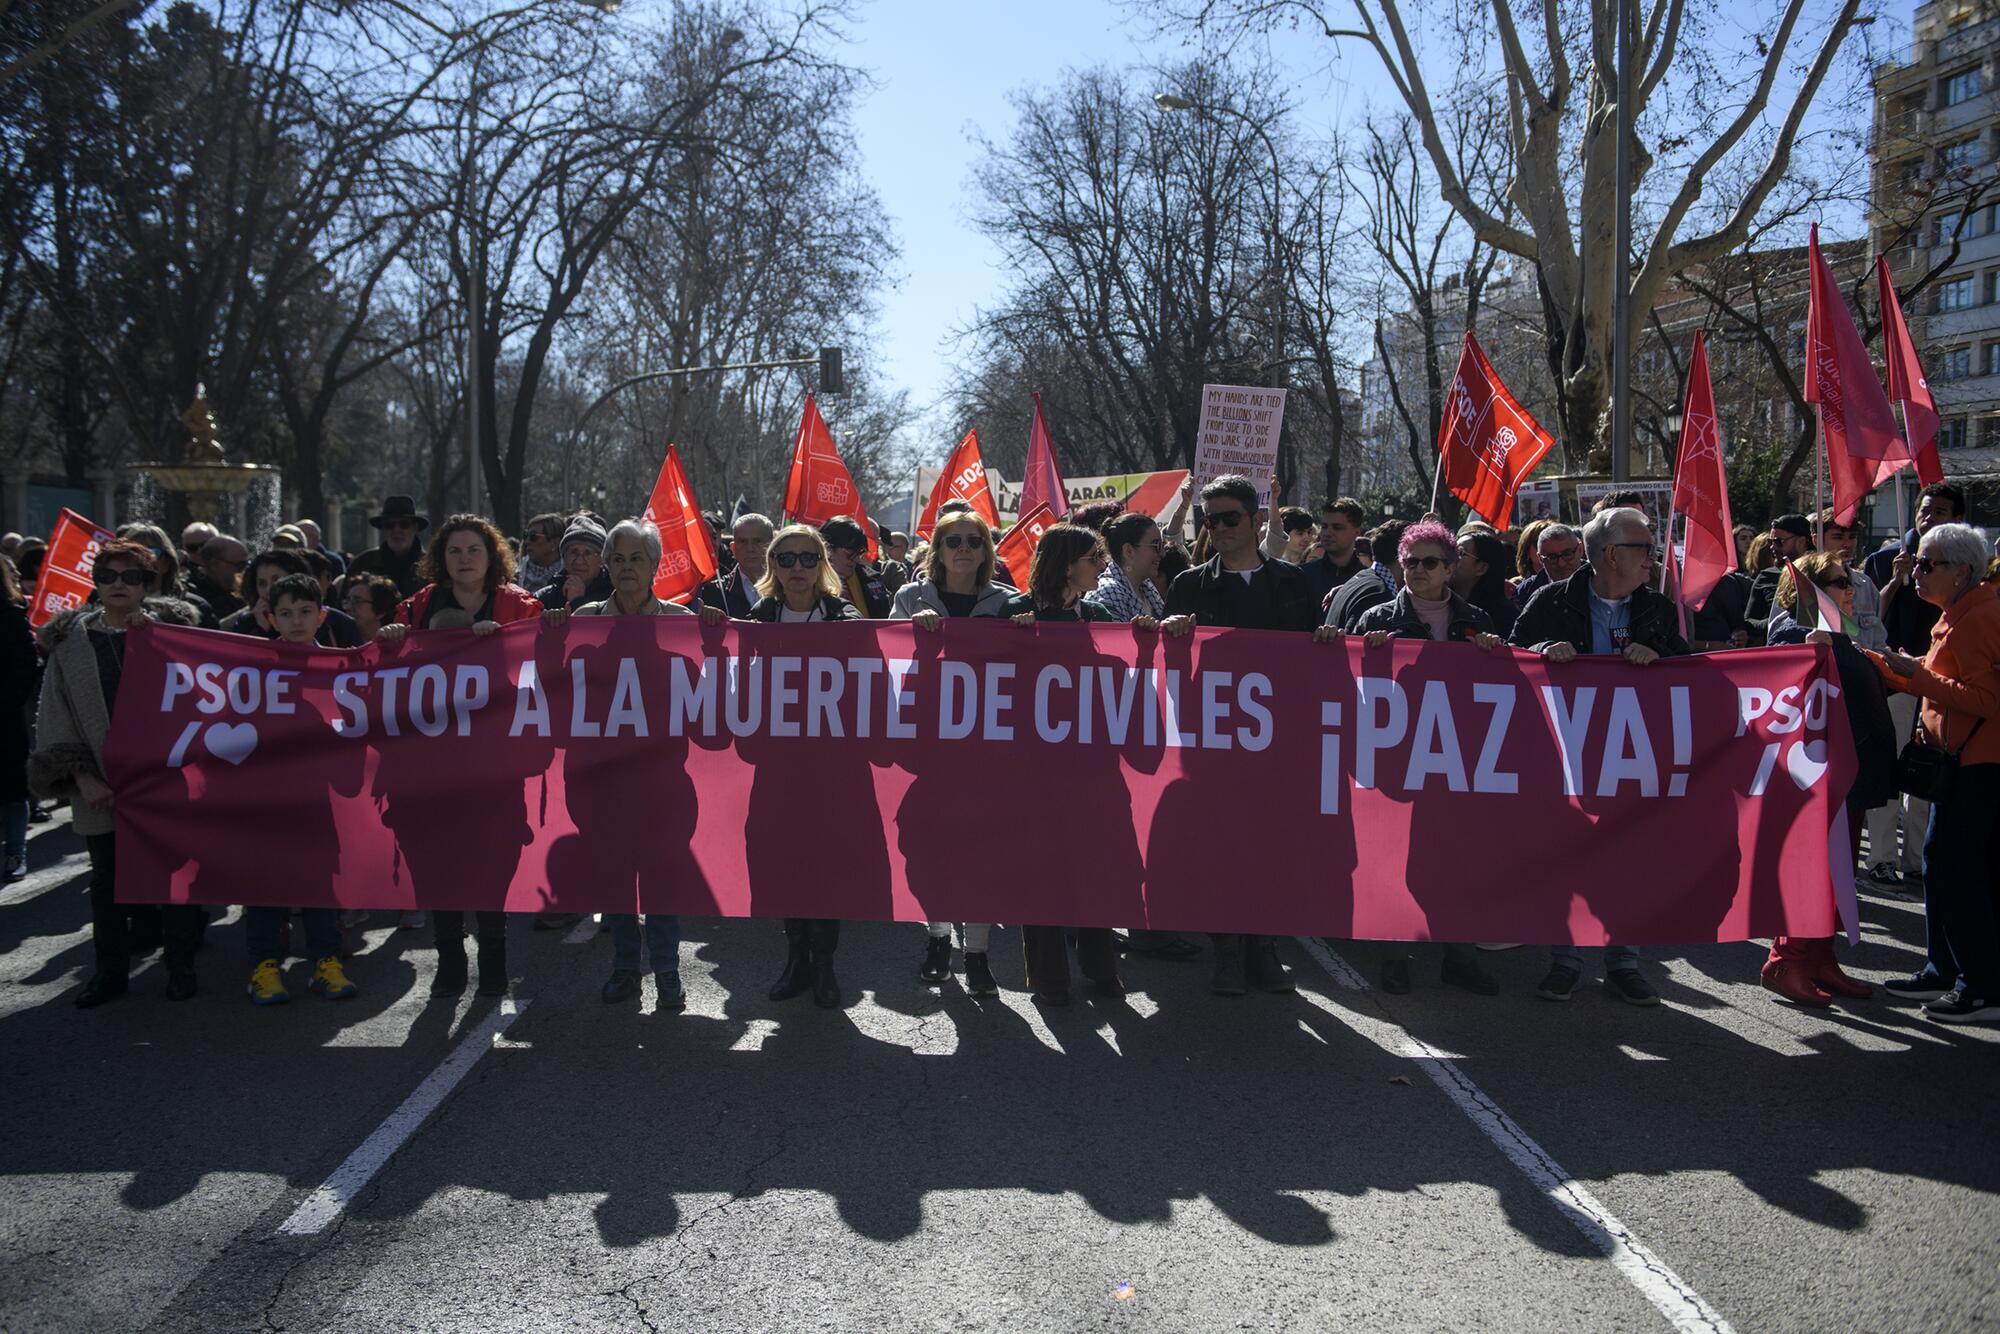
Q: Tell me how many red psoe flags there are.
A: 6